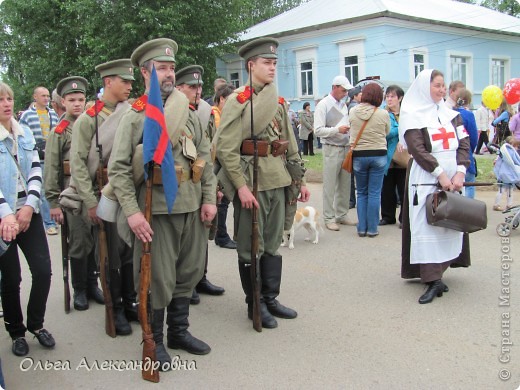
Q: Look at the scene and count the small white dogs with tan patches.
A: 1